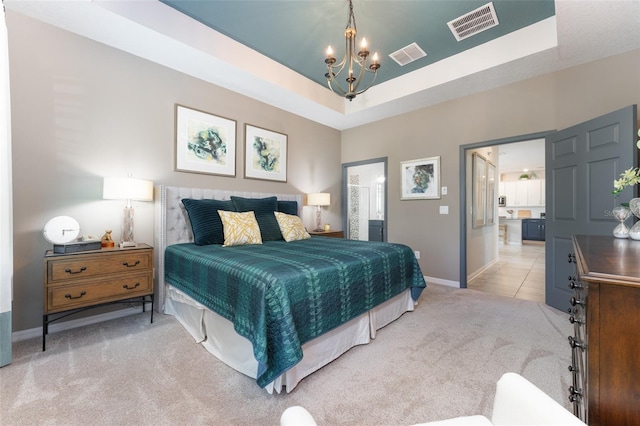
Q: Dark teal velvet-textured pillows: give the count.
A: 3